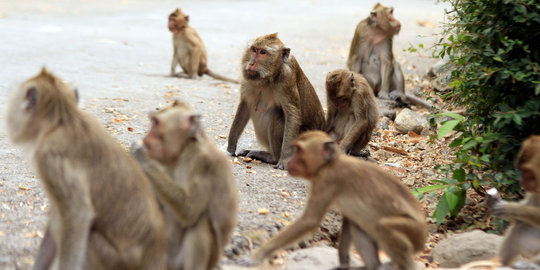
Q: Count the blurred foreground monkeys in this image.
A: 4